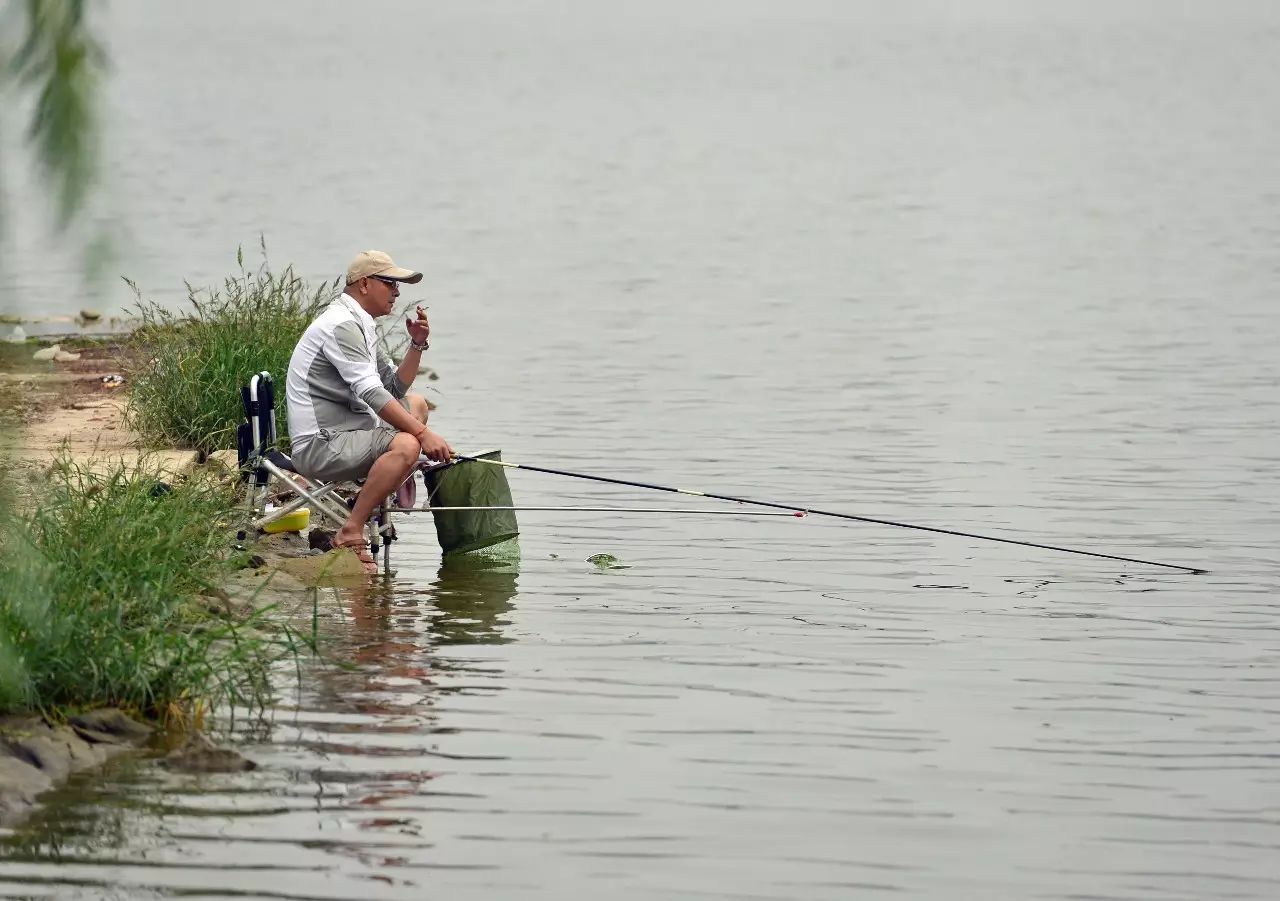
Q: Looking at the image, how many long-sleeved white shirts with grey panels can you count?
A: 1